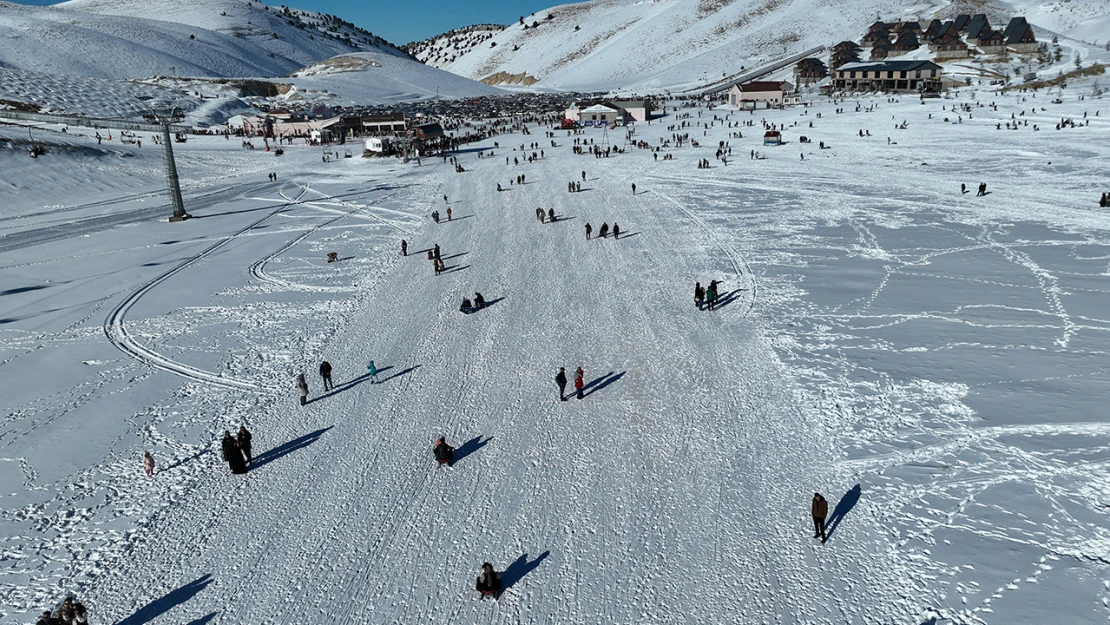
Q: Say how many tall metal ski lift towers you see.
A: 1